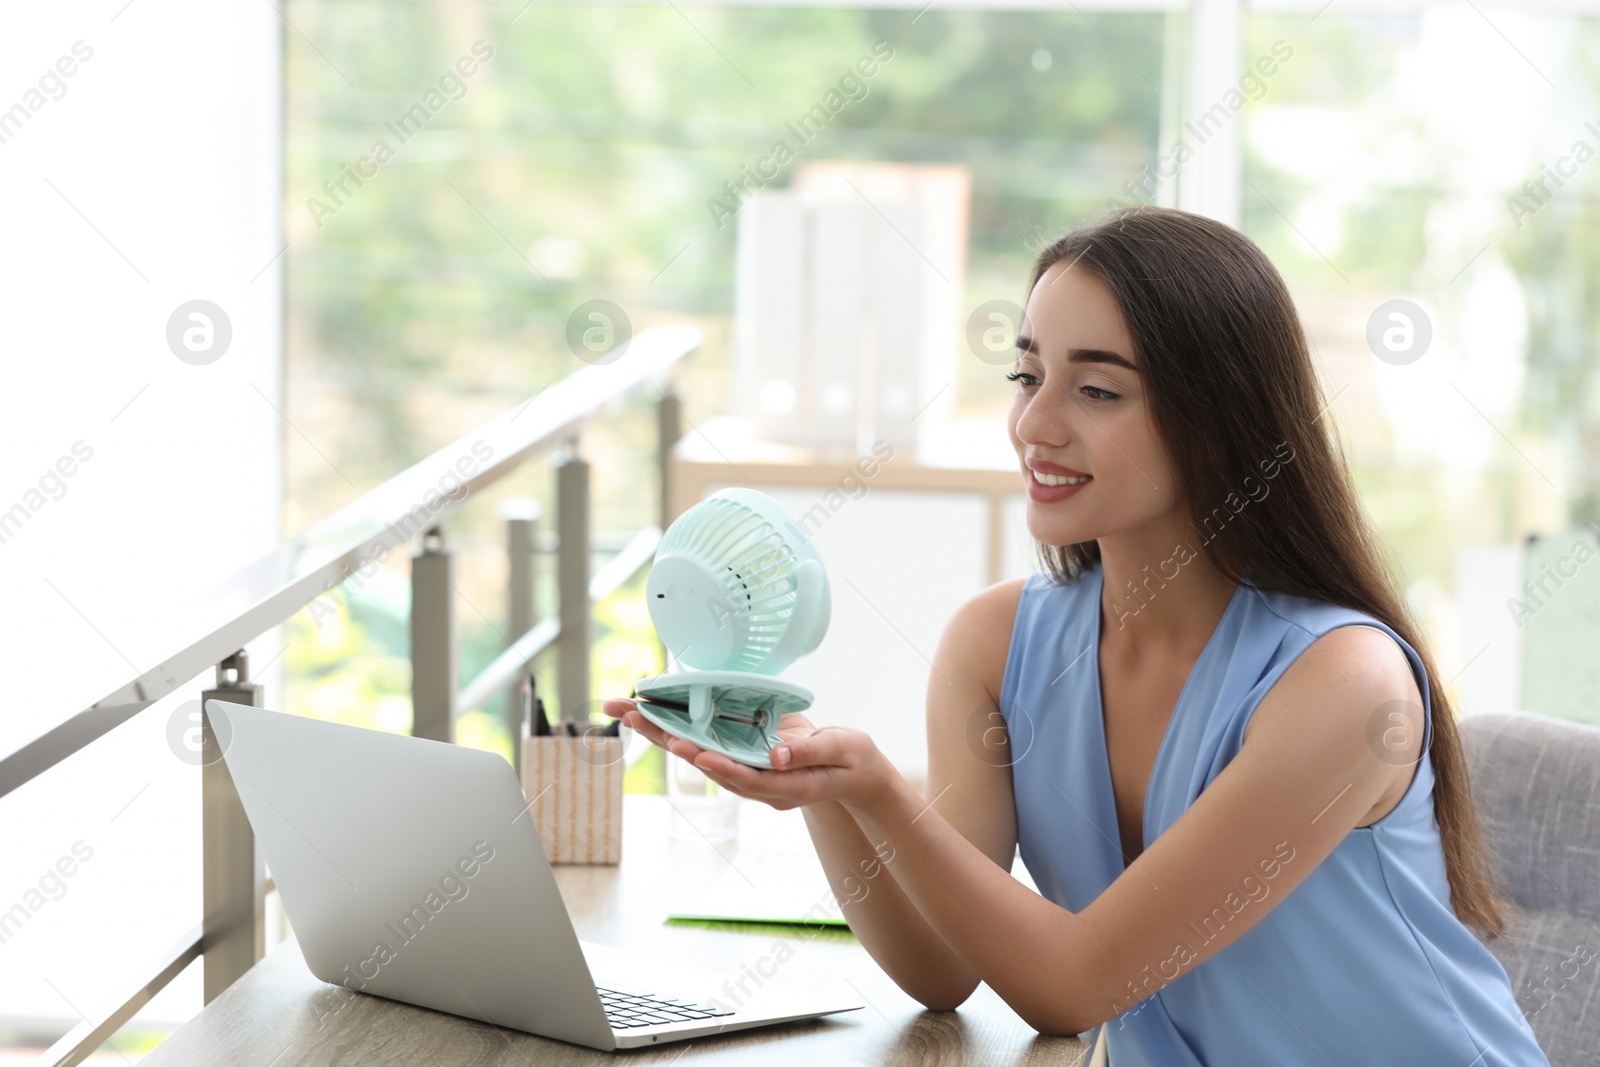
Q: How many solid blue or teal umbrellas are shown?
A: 0